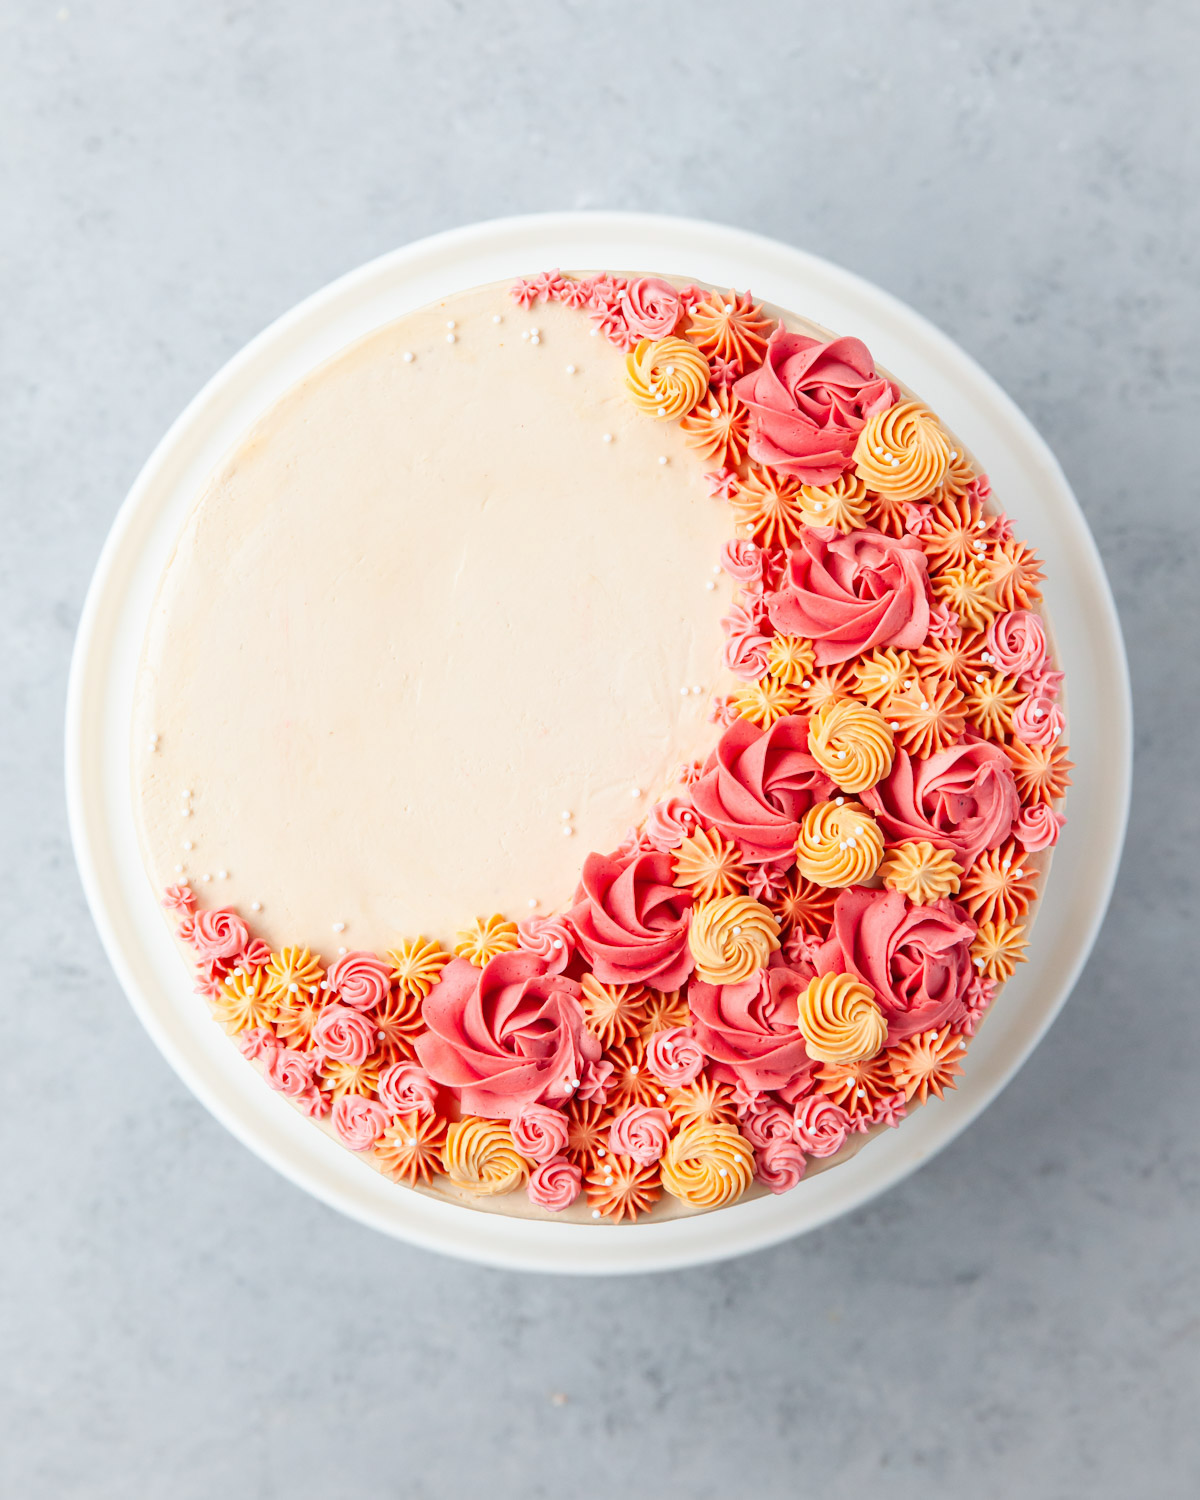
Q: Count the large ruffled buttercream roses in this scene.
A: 8